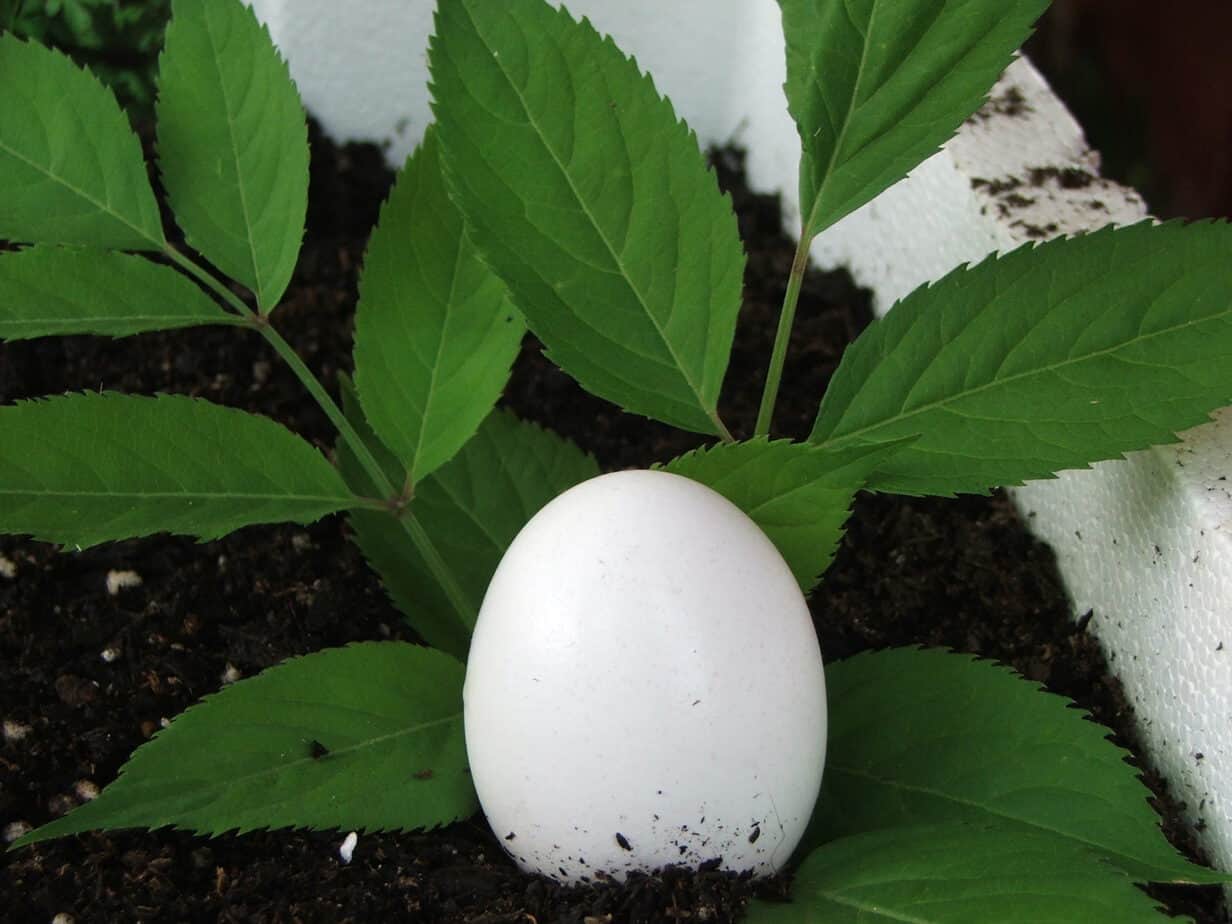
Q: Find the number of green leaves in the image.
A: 13